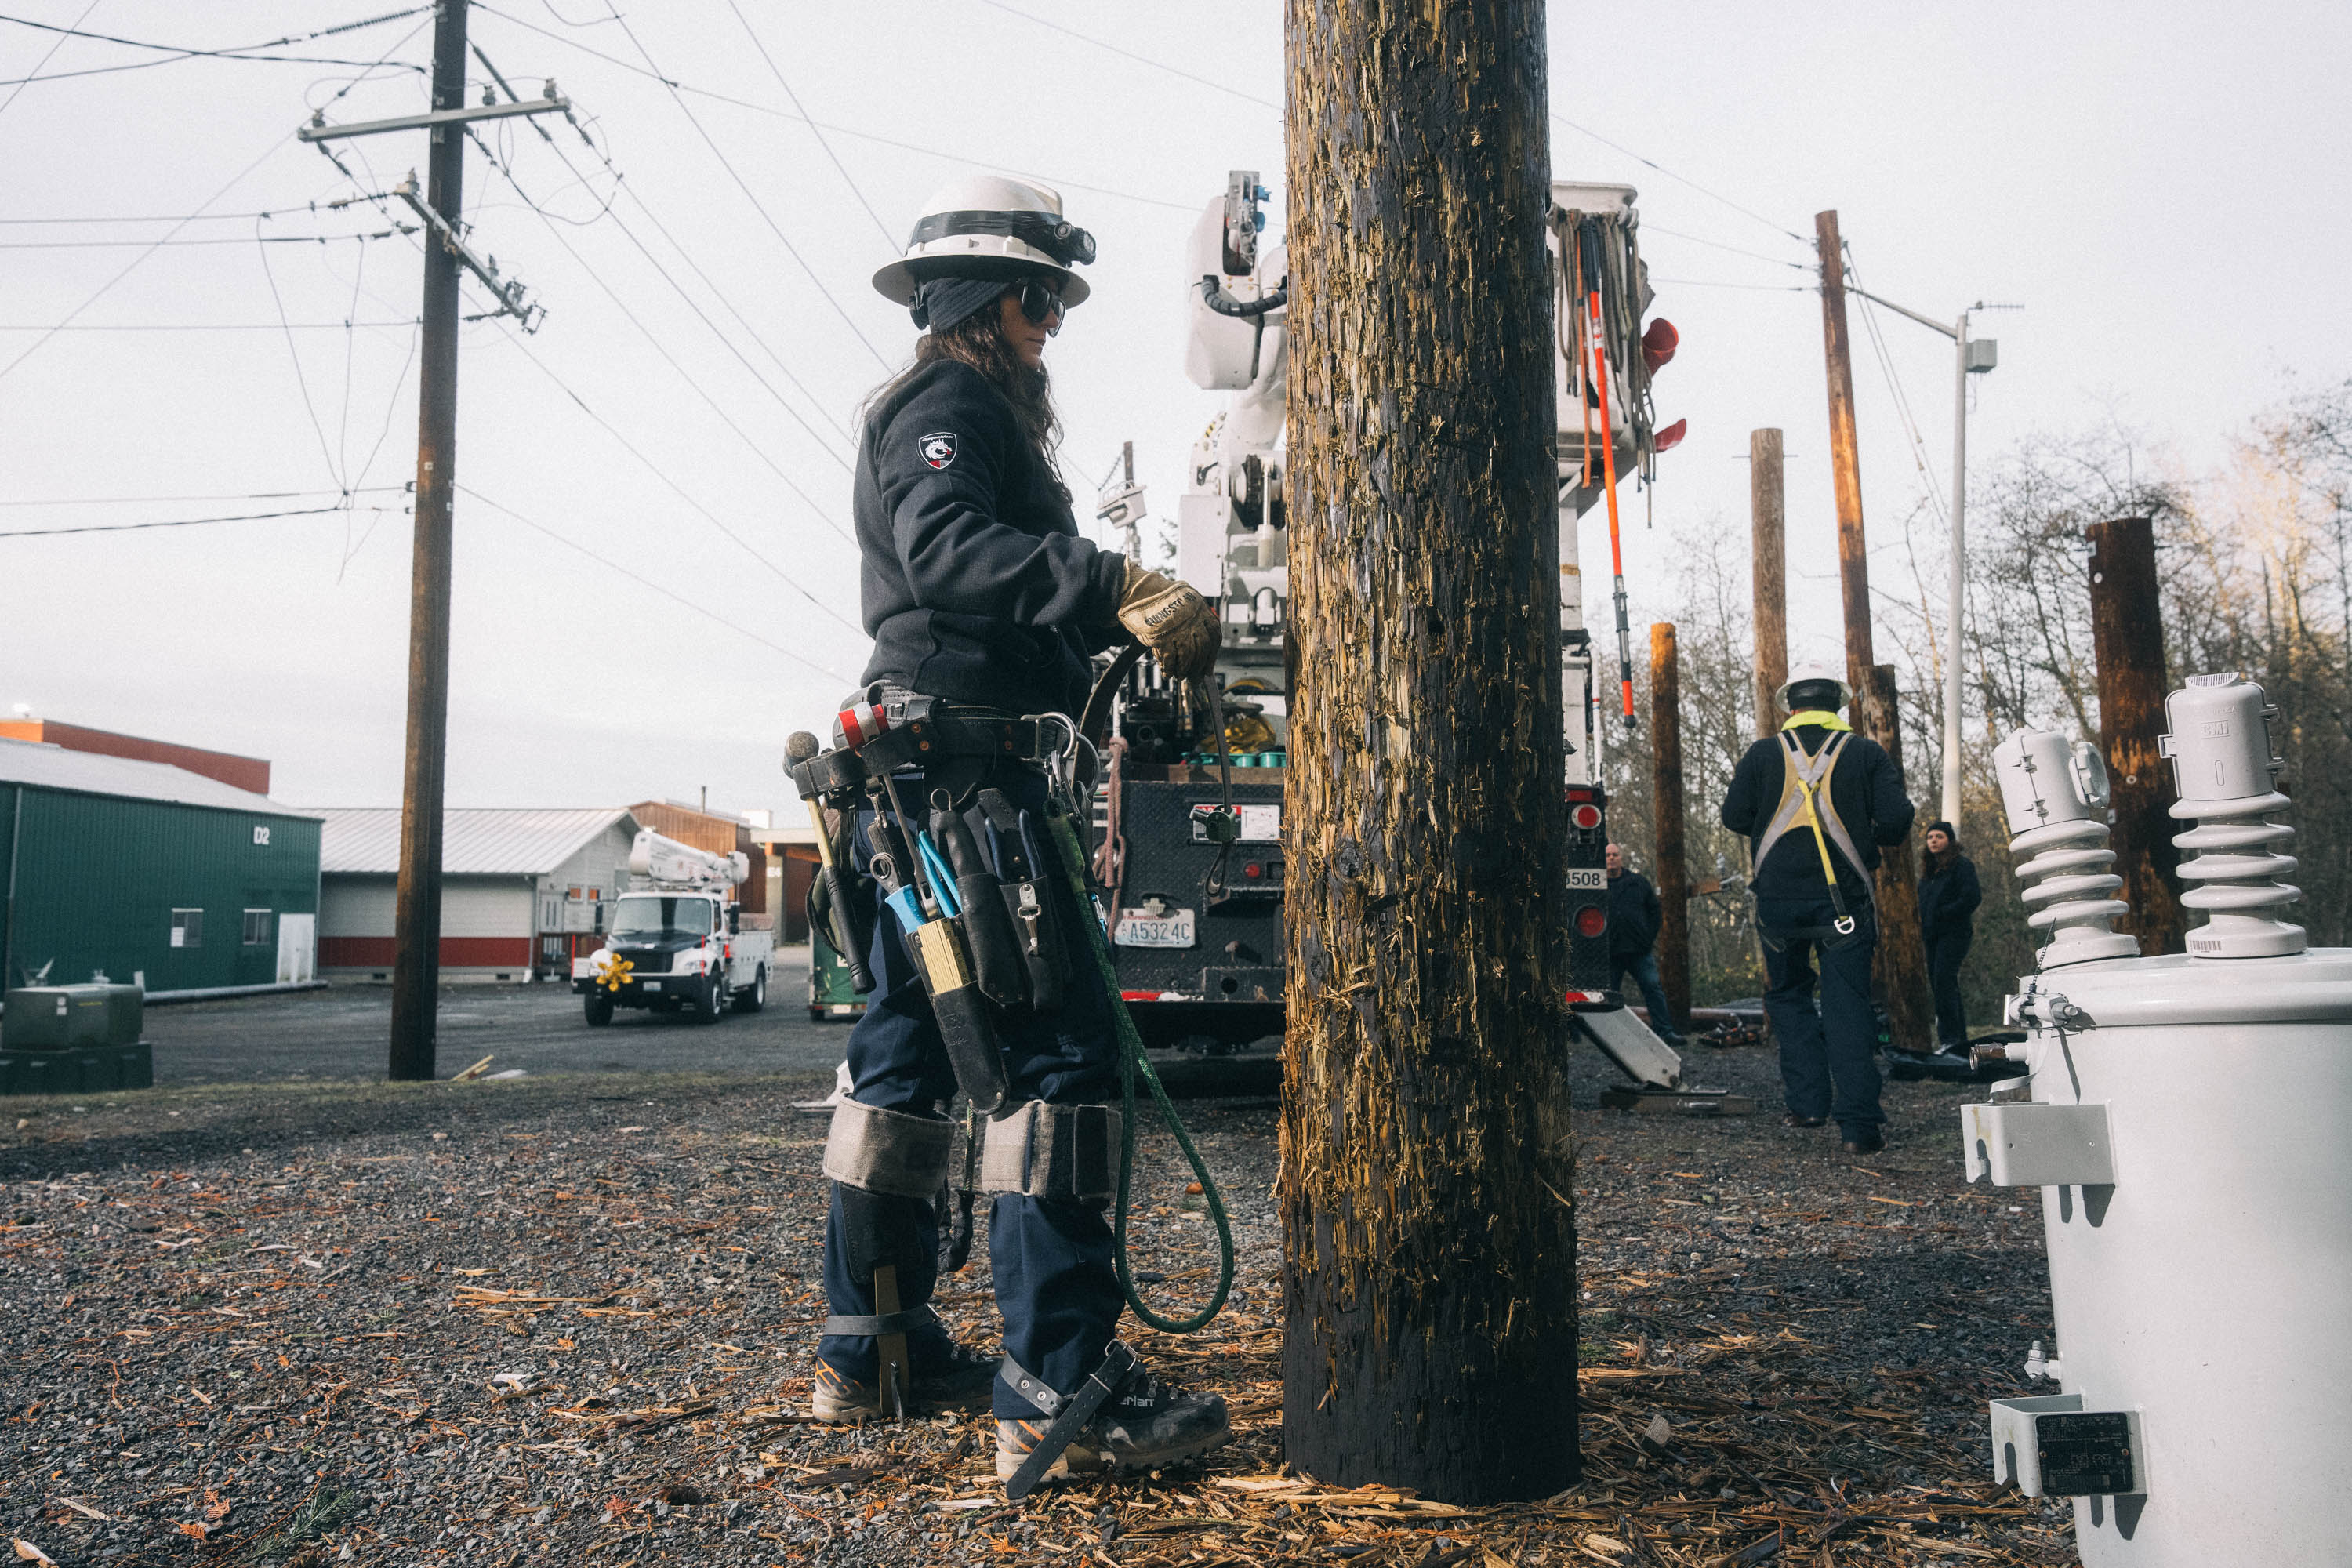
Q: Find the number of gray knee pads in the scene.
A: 2